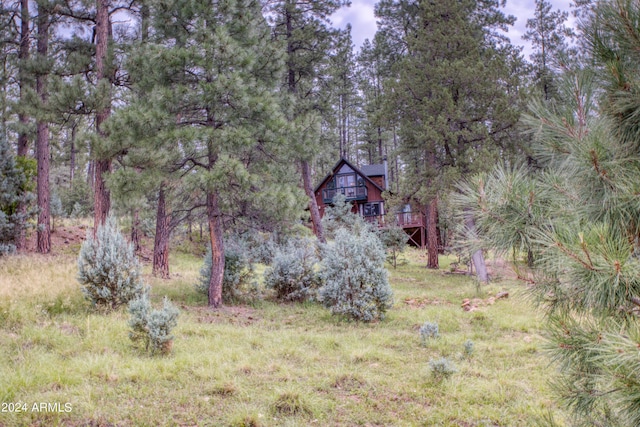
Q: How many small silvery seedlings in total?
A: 3